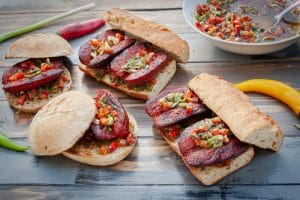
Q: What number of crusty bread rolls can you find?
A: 4